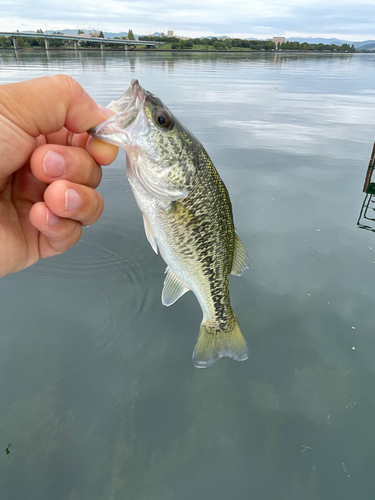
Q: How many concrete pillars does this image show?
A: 5